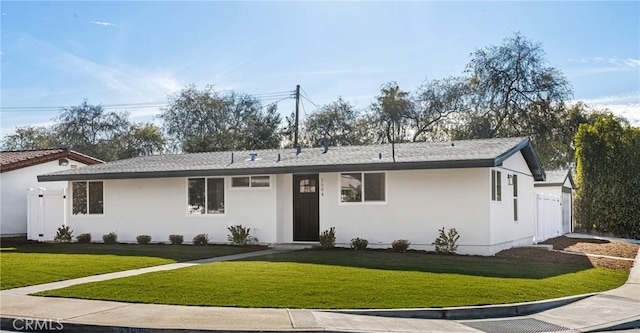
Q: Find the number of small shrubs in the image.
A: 11